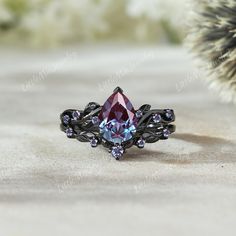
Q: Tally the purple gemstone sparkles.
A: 11